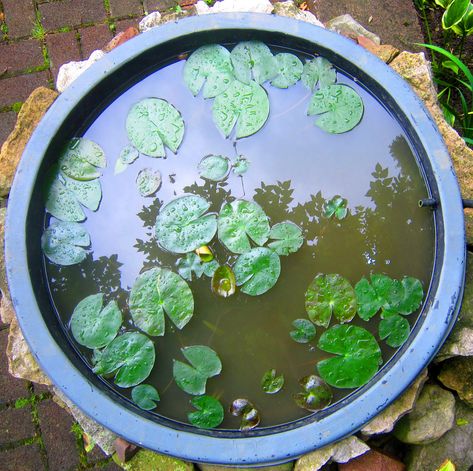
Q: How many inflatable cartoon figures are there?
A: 0